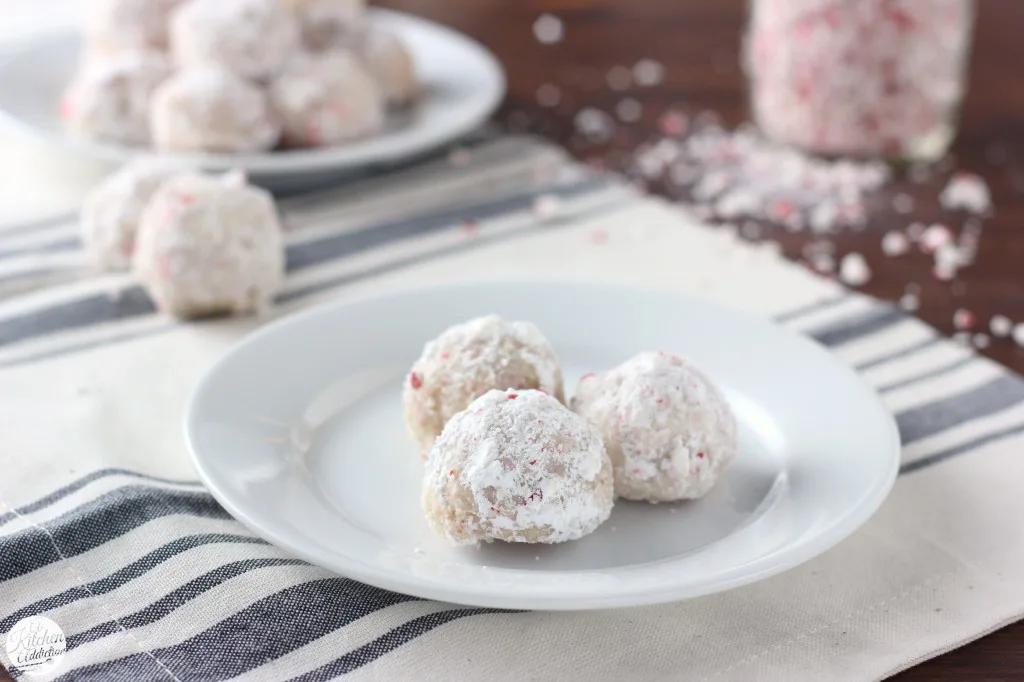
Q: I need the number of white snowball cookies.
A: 12